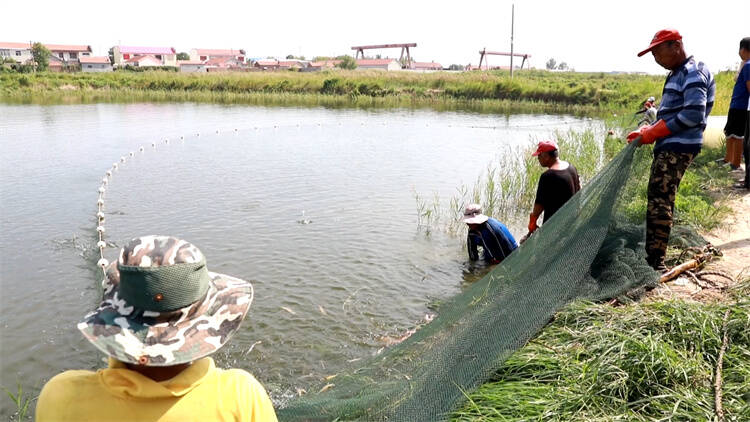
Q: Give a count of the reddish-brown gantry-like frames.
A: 2